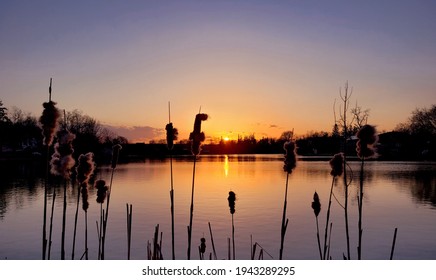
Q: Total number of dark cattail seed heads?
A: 14